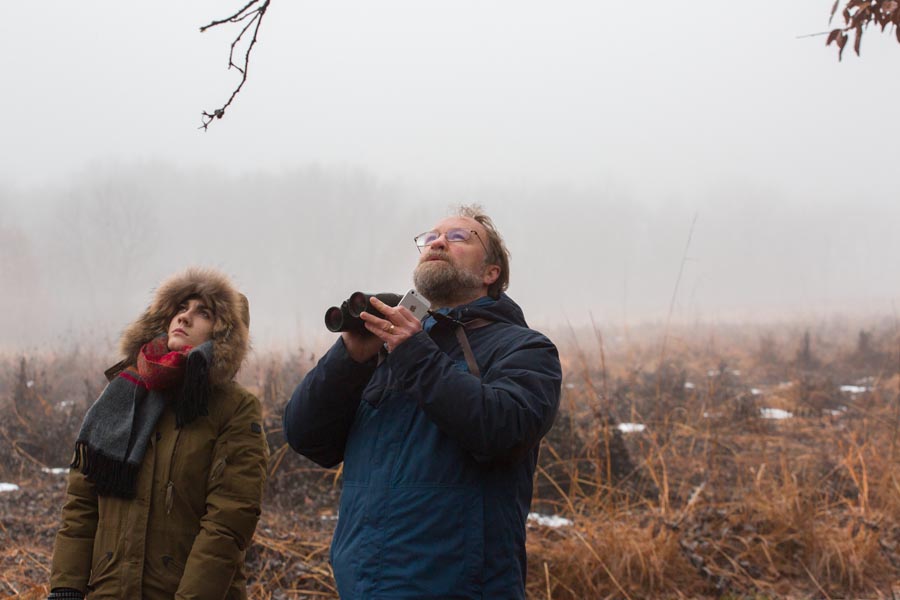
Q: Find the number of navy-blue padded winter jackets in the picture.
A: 1